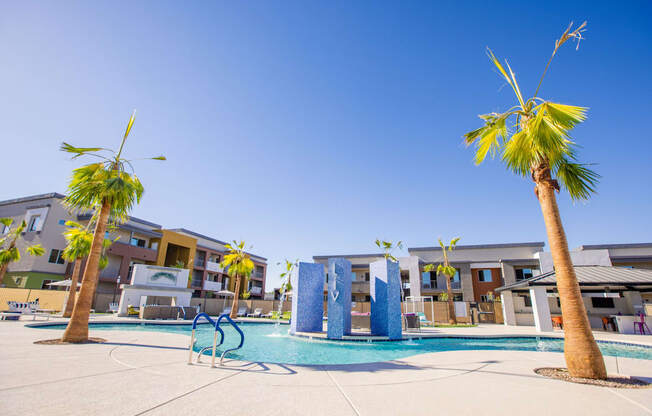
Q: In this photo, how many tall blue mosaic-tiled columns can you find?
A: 3